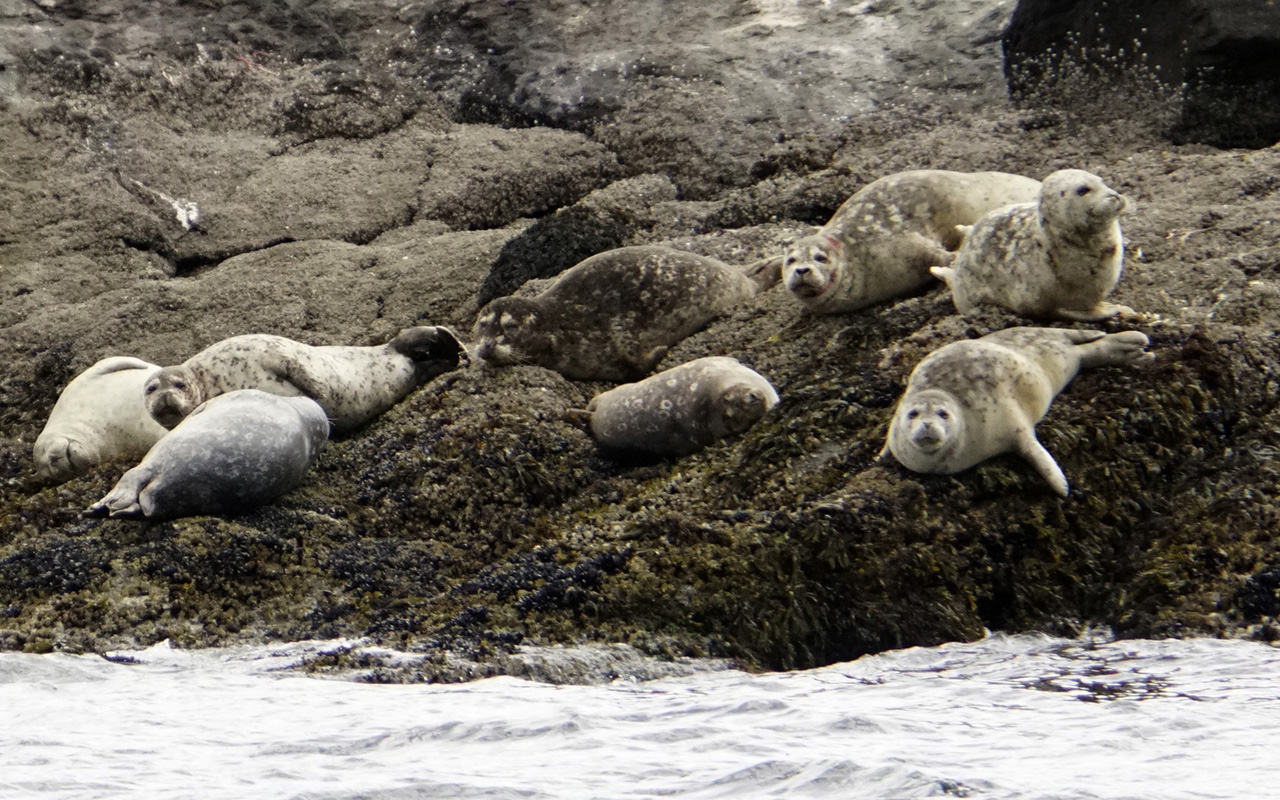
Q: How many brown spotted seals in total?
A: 2